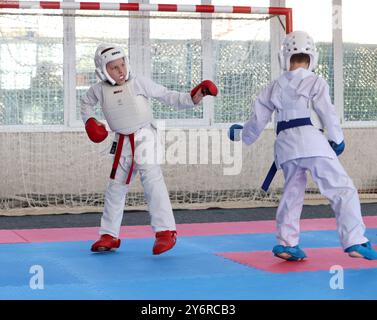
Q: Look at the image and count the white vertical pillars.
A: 5